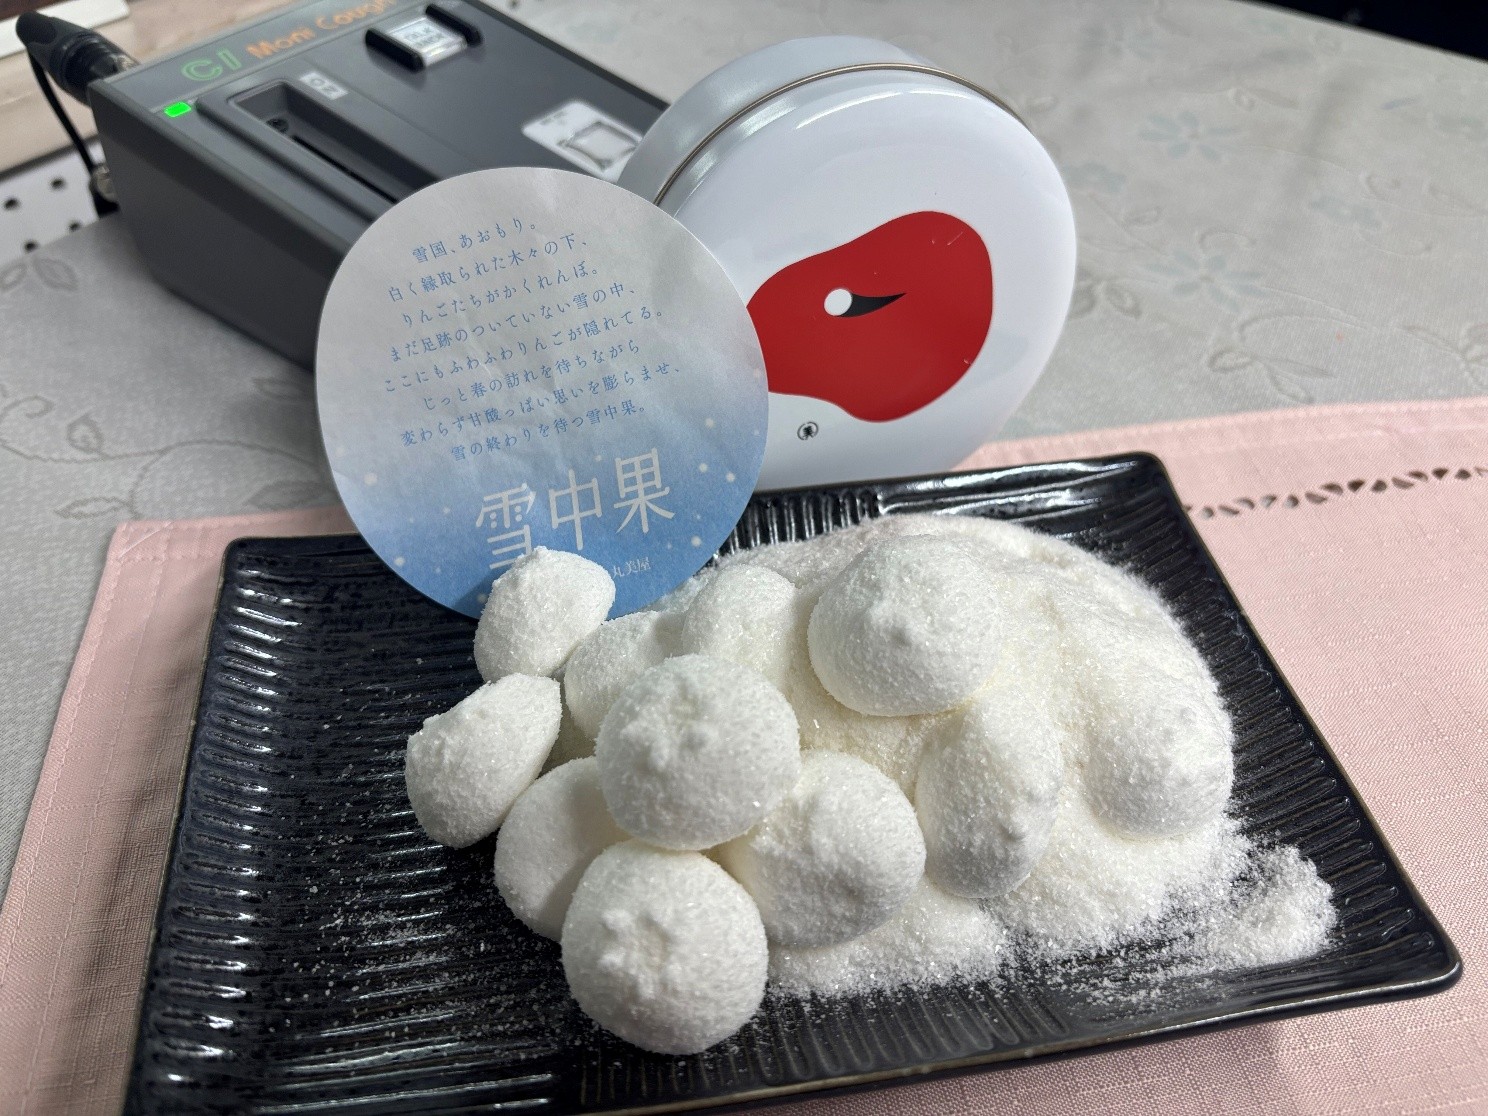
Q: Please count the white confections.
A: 11